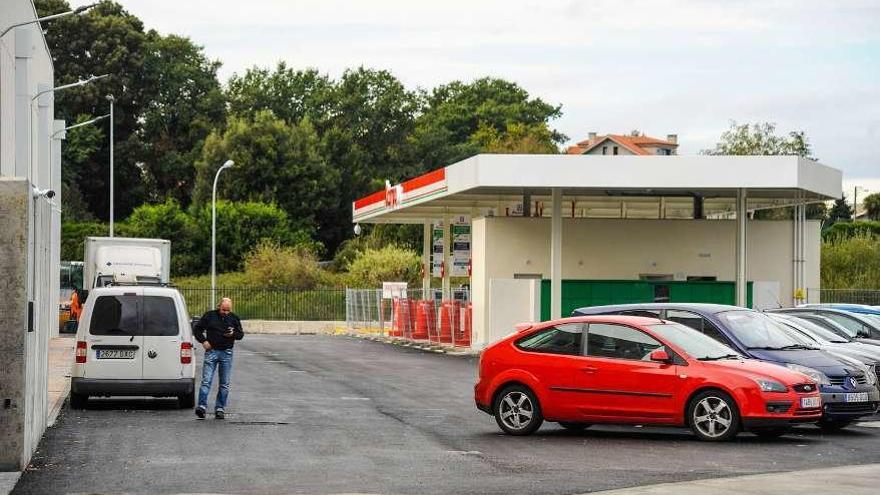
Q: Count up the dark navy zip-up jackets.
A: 1